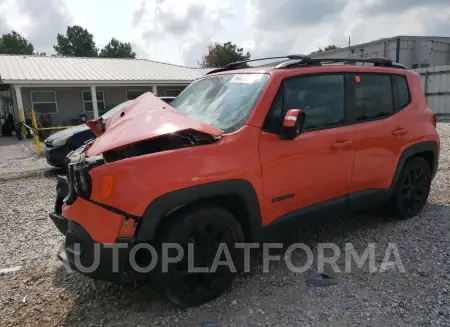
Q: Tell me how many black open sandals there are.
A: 0